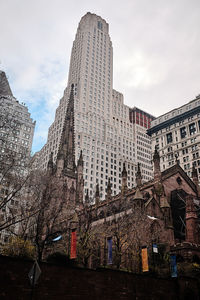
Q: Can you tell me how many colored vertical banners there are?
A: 4